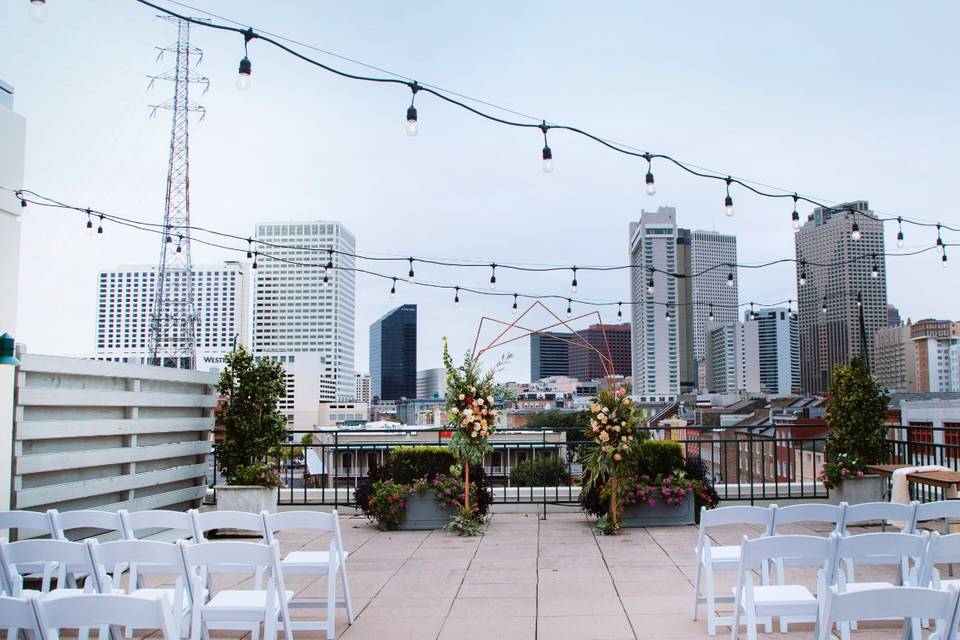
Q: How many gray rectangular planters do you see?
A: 2